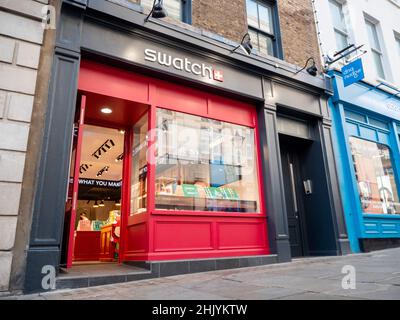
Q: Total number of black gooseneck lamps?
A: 3